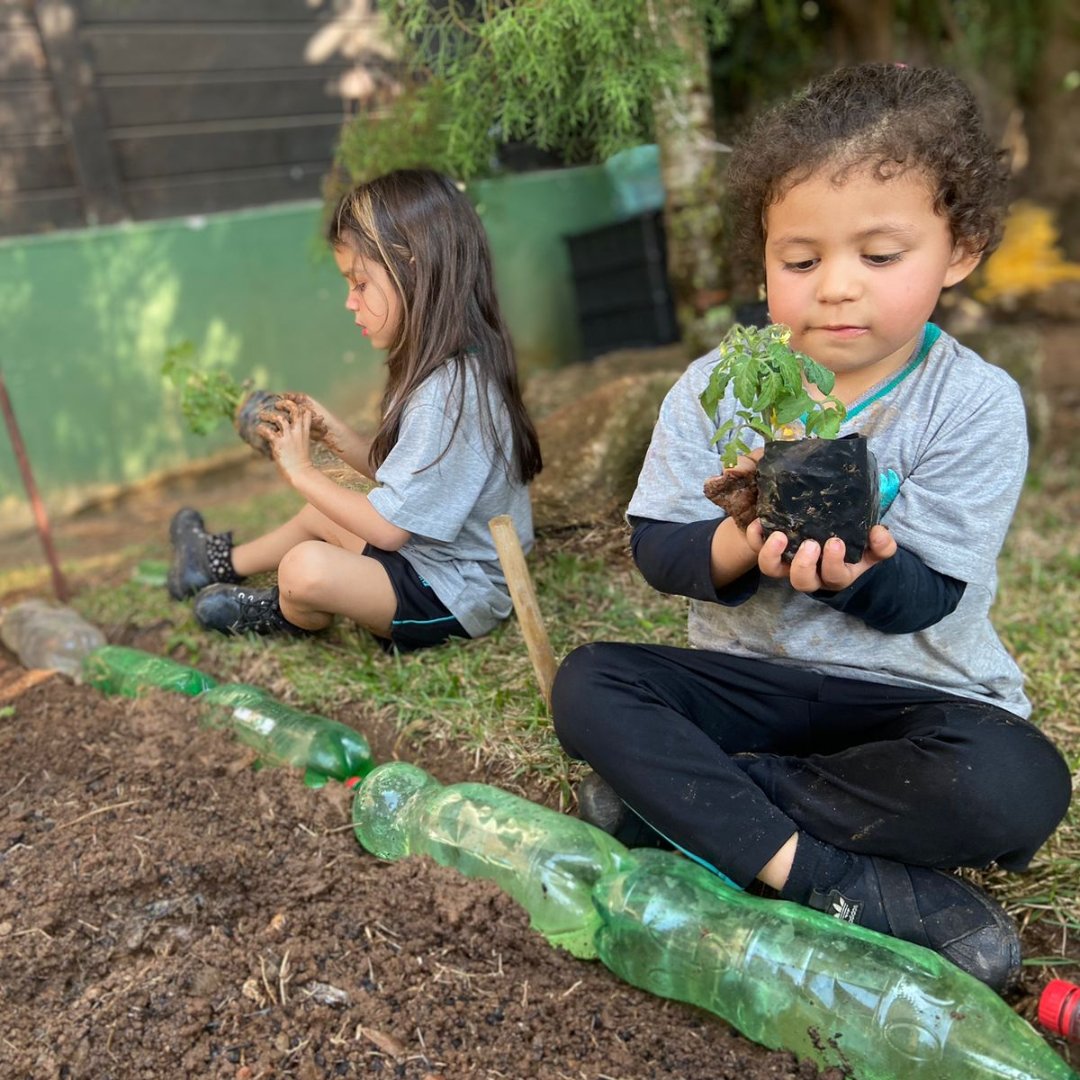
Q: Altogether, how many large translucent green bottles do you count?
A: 4